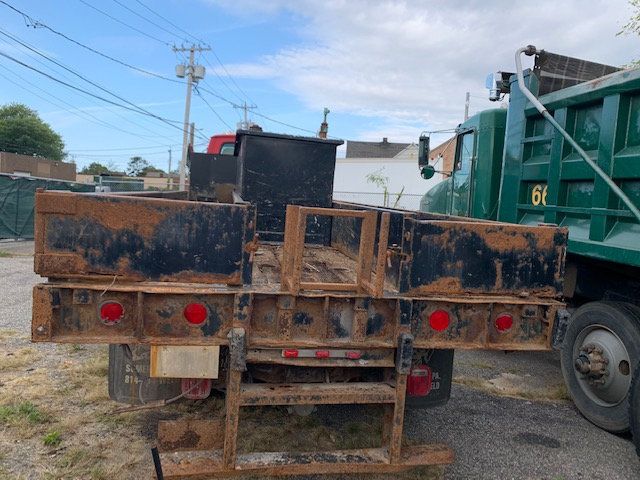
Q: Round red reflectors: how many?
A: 4